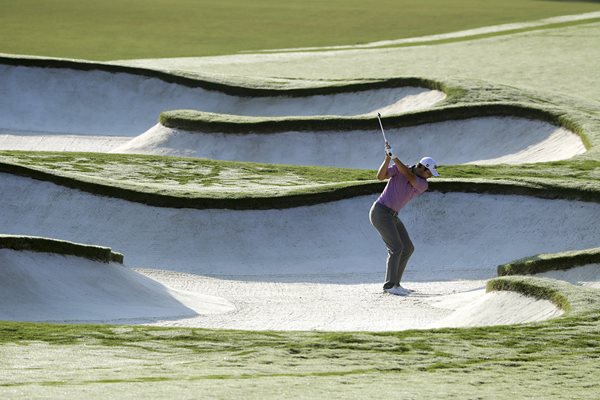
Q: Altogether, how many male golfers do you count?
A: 1